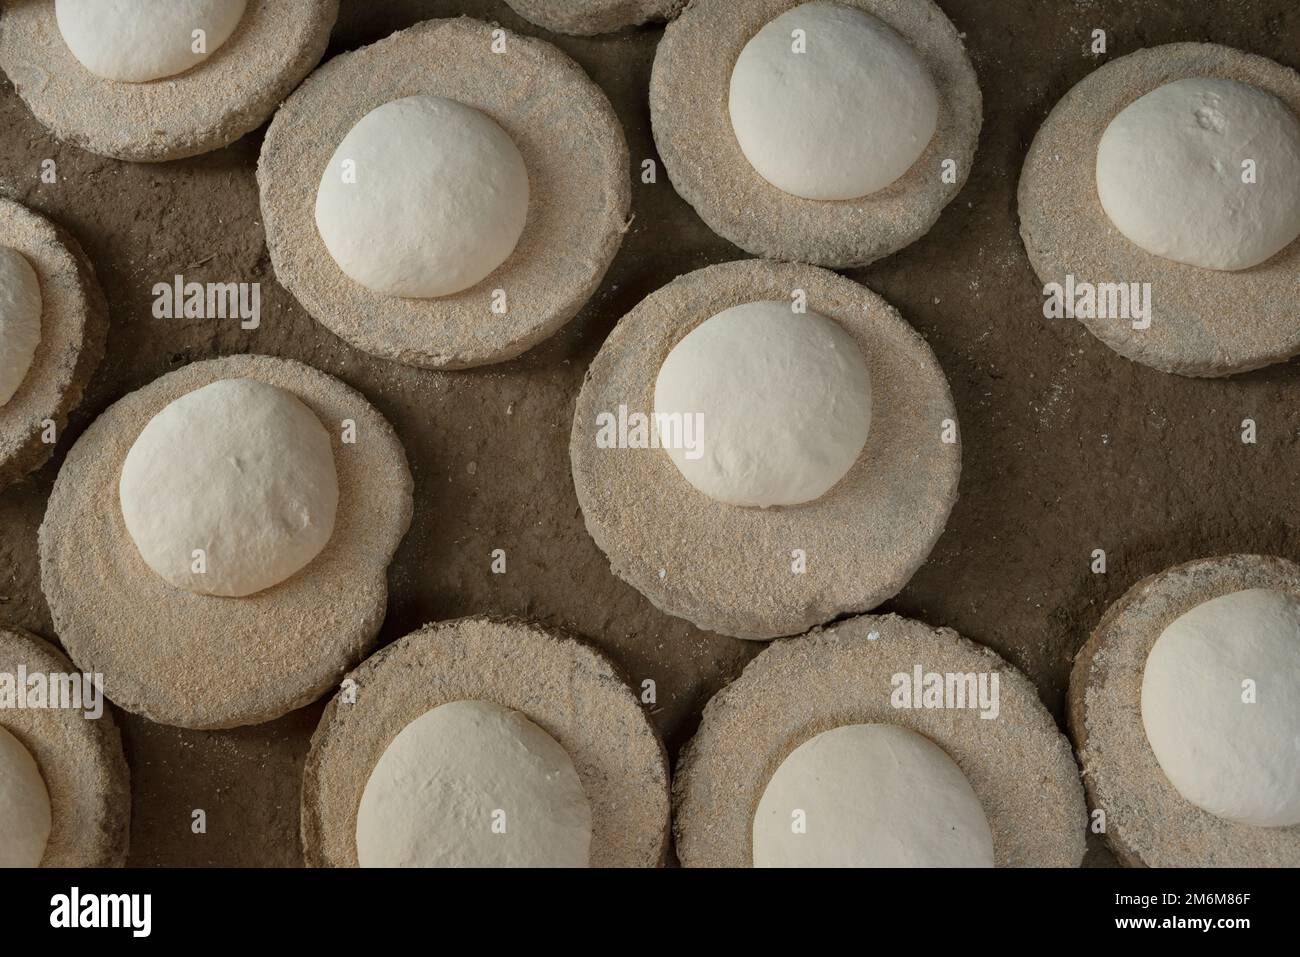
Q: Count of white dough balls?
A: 11